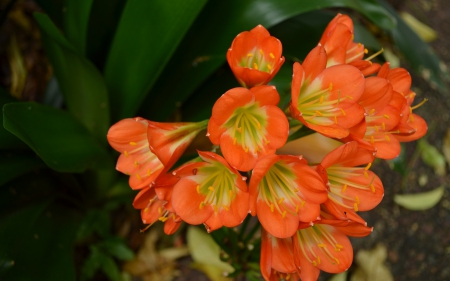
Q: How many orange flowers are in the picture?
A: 13